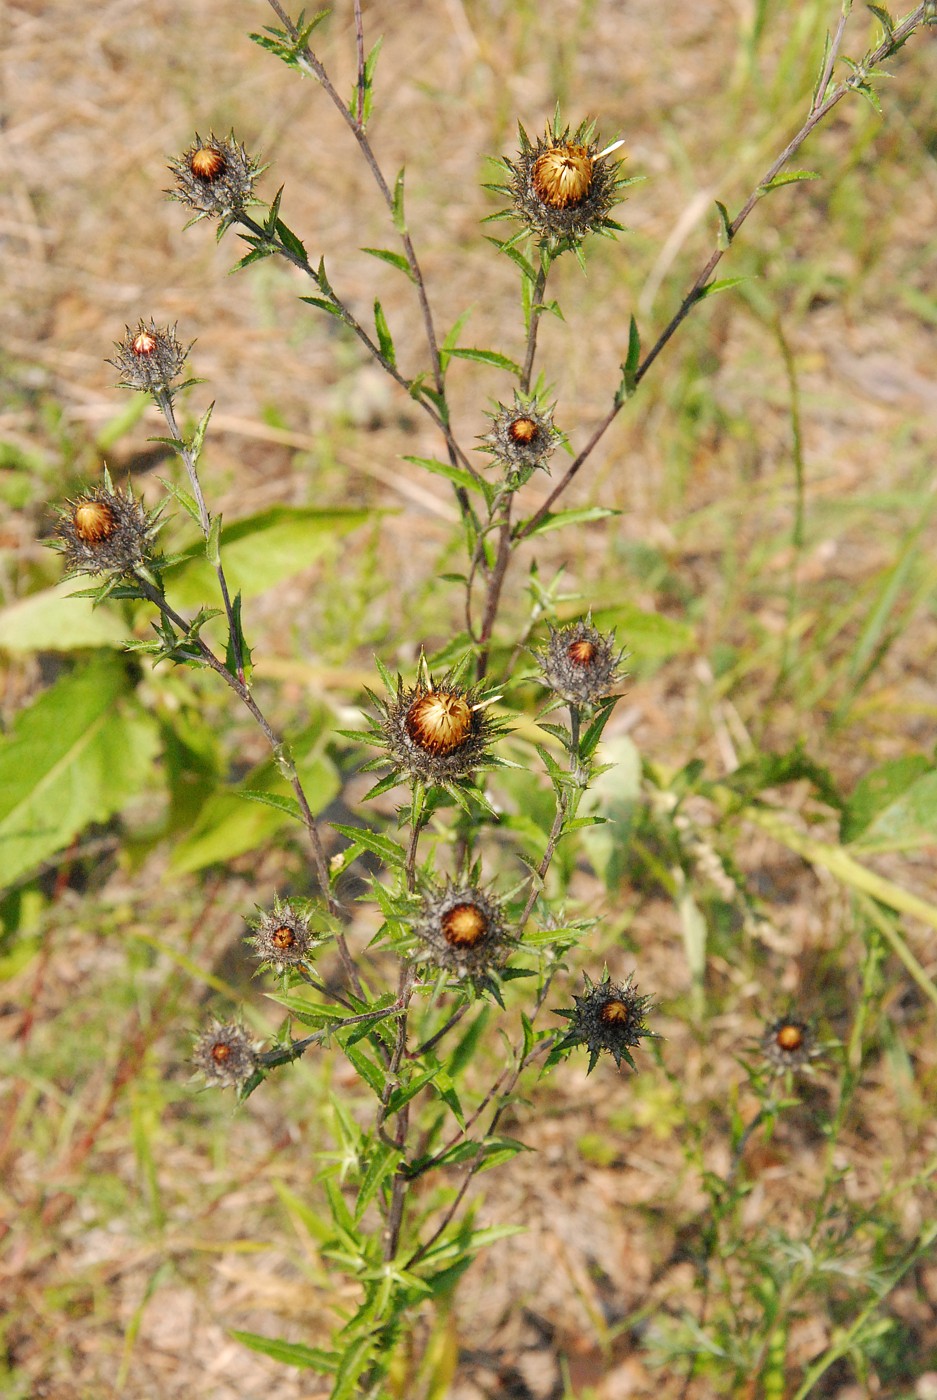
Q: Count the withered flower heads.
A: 12